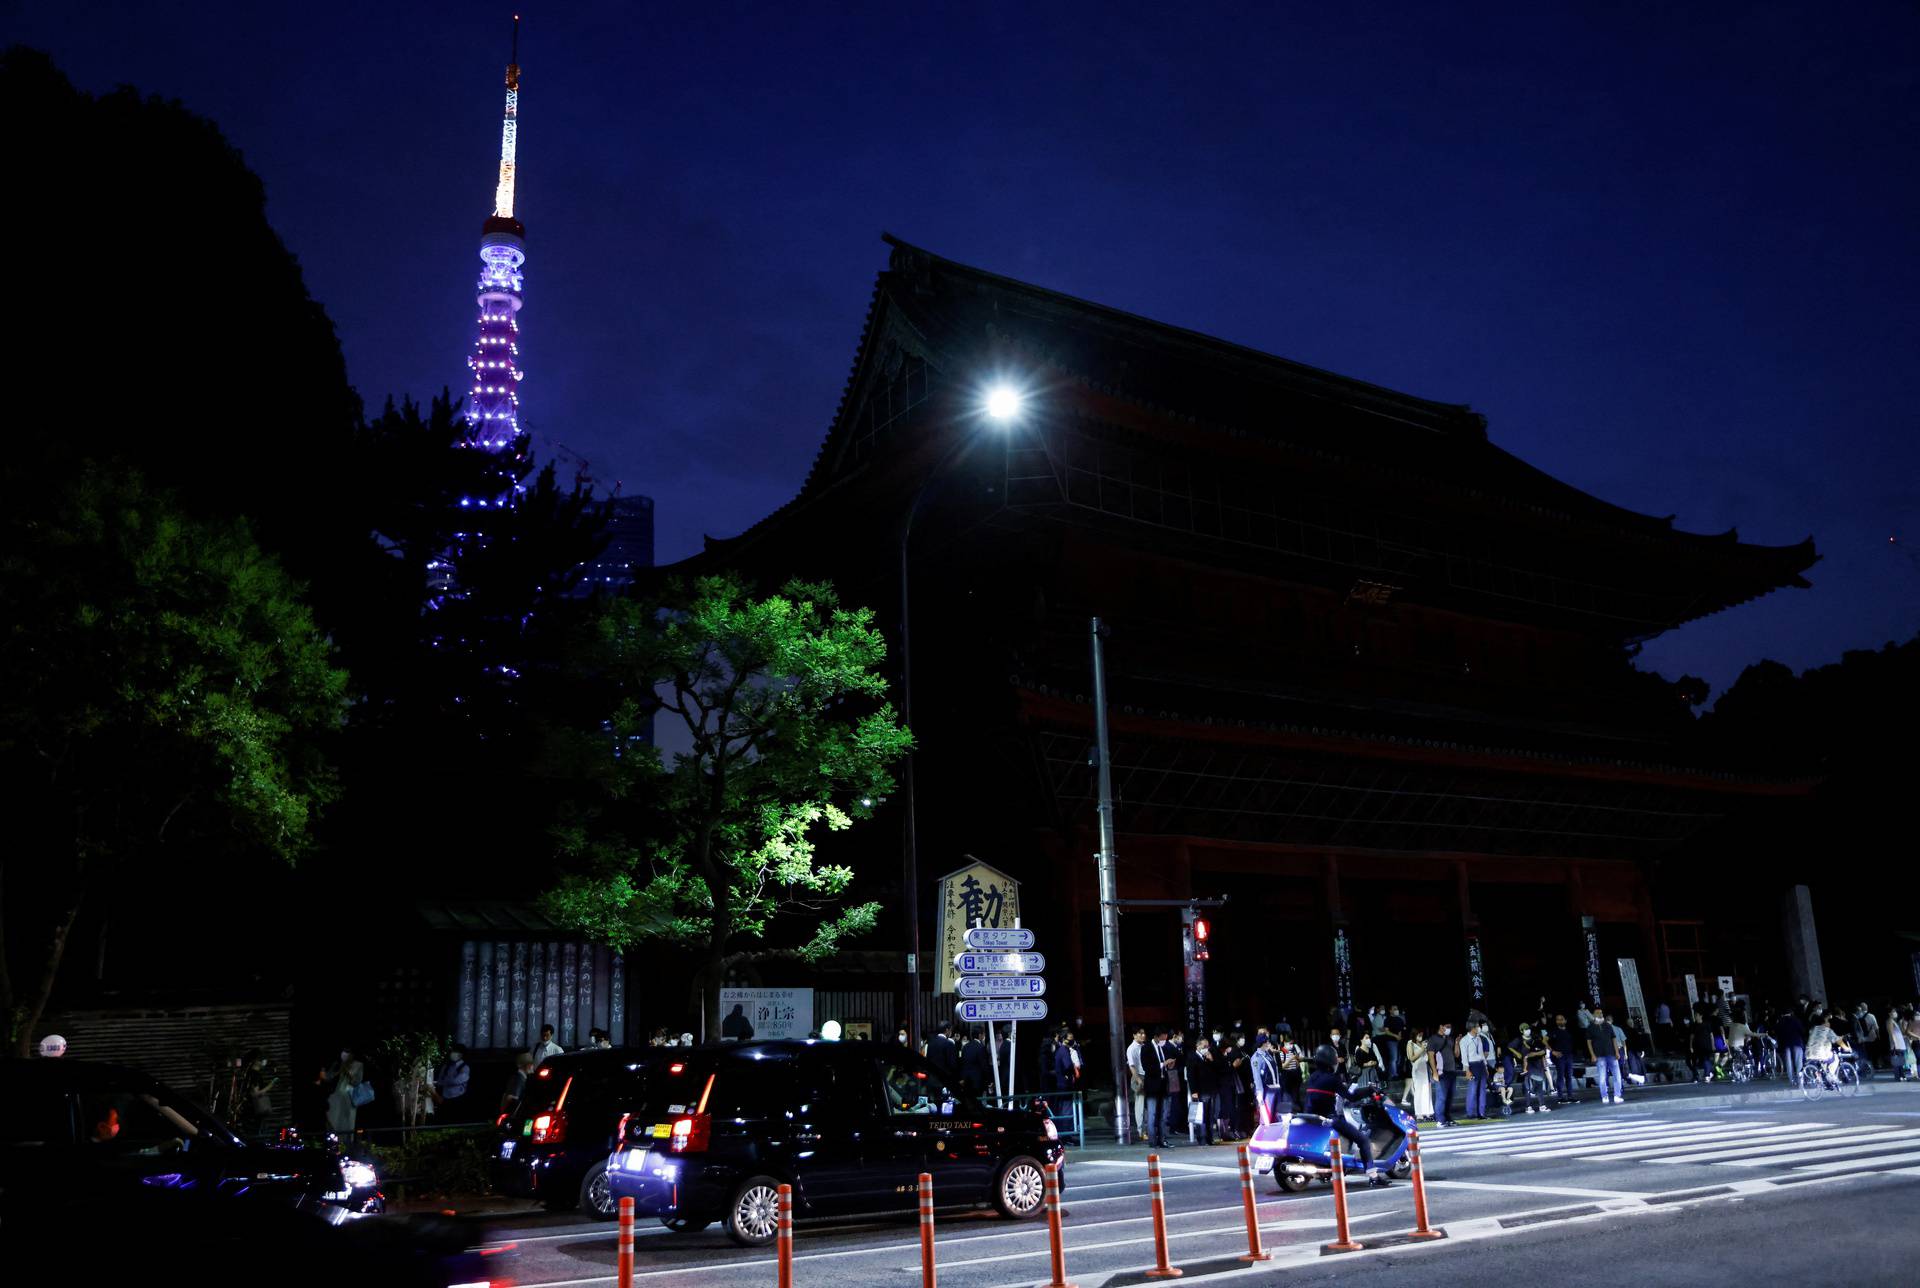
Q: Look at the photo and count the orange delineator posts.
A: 8